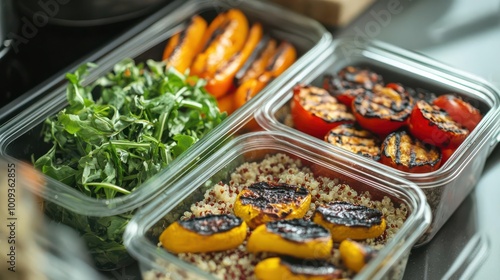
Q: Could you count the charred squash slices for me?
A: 6